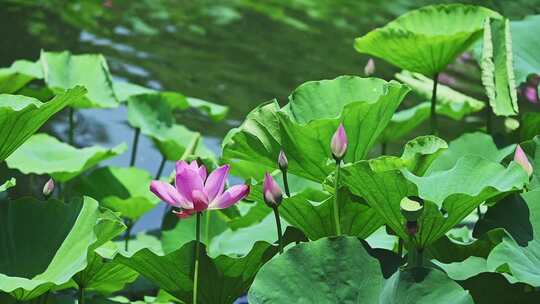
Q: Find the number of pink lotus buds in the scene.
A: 6